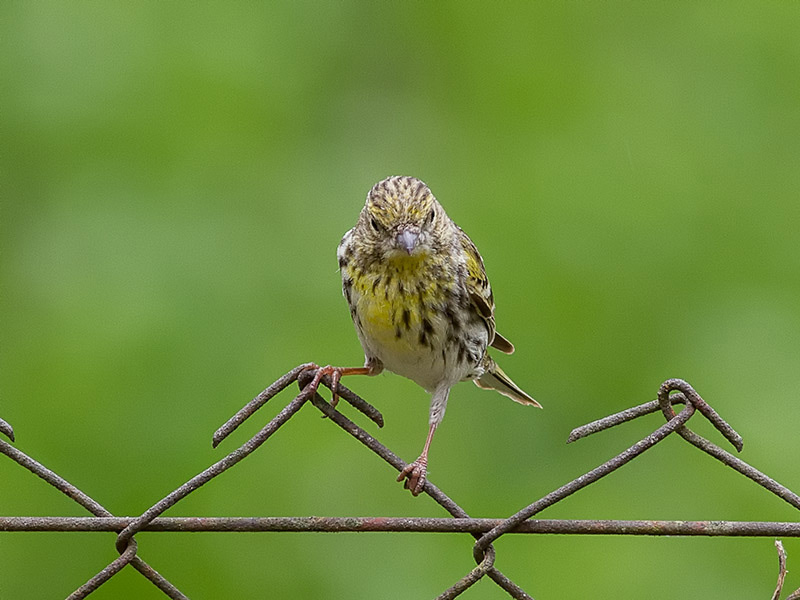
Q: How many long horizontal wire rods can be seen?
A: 1